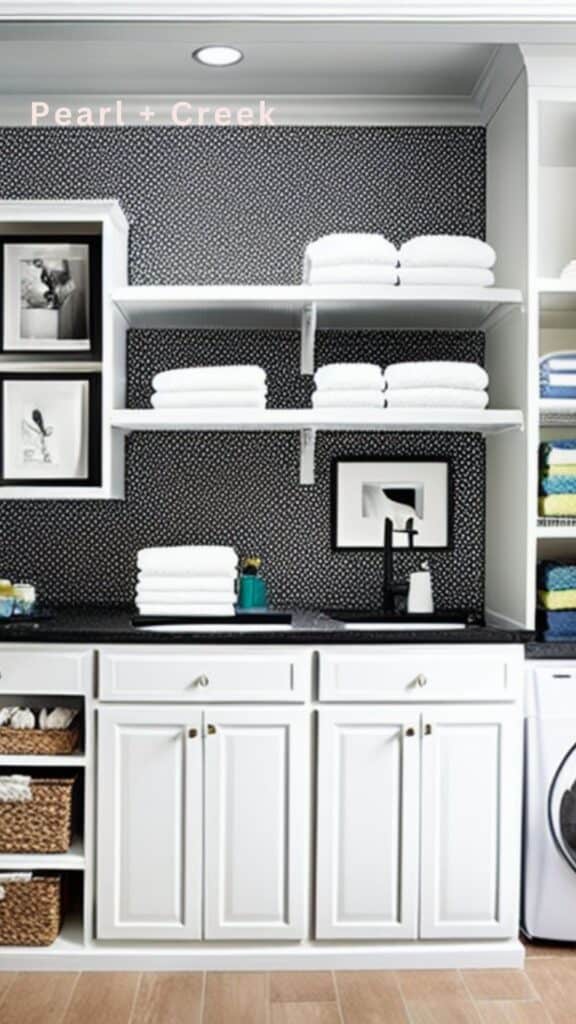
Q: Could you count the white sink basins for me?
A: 2